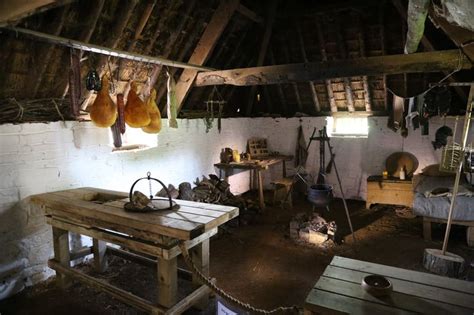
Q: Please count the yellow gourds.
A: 3